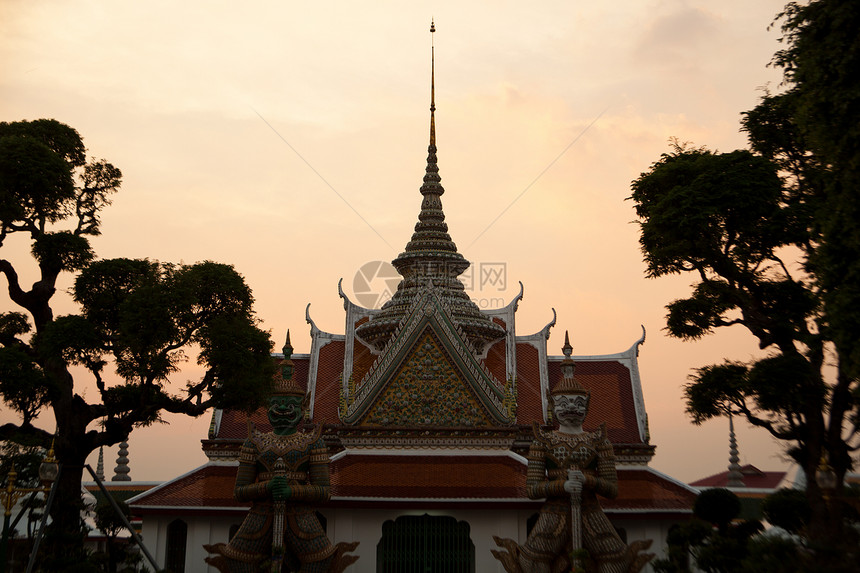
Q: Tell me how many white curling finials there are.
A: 5